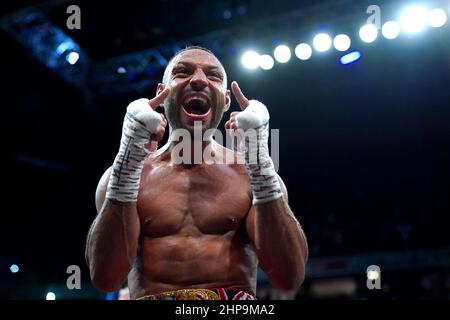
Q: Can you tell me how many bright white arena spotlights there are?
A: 10